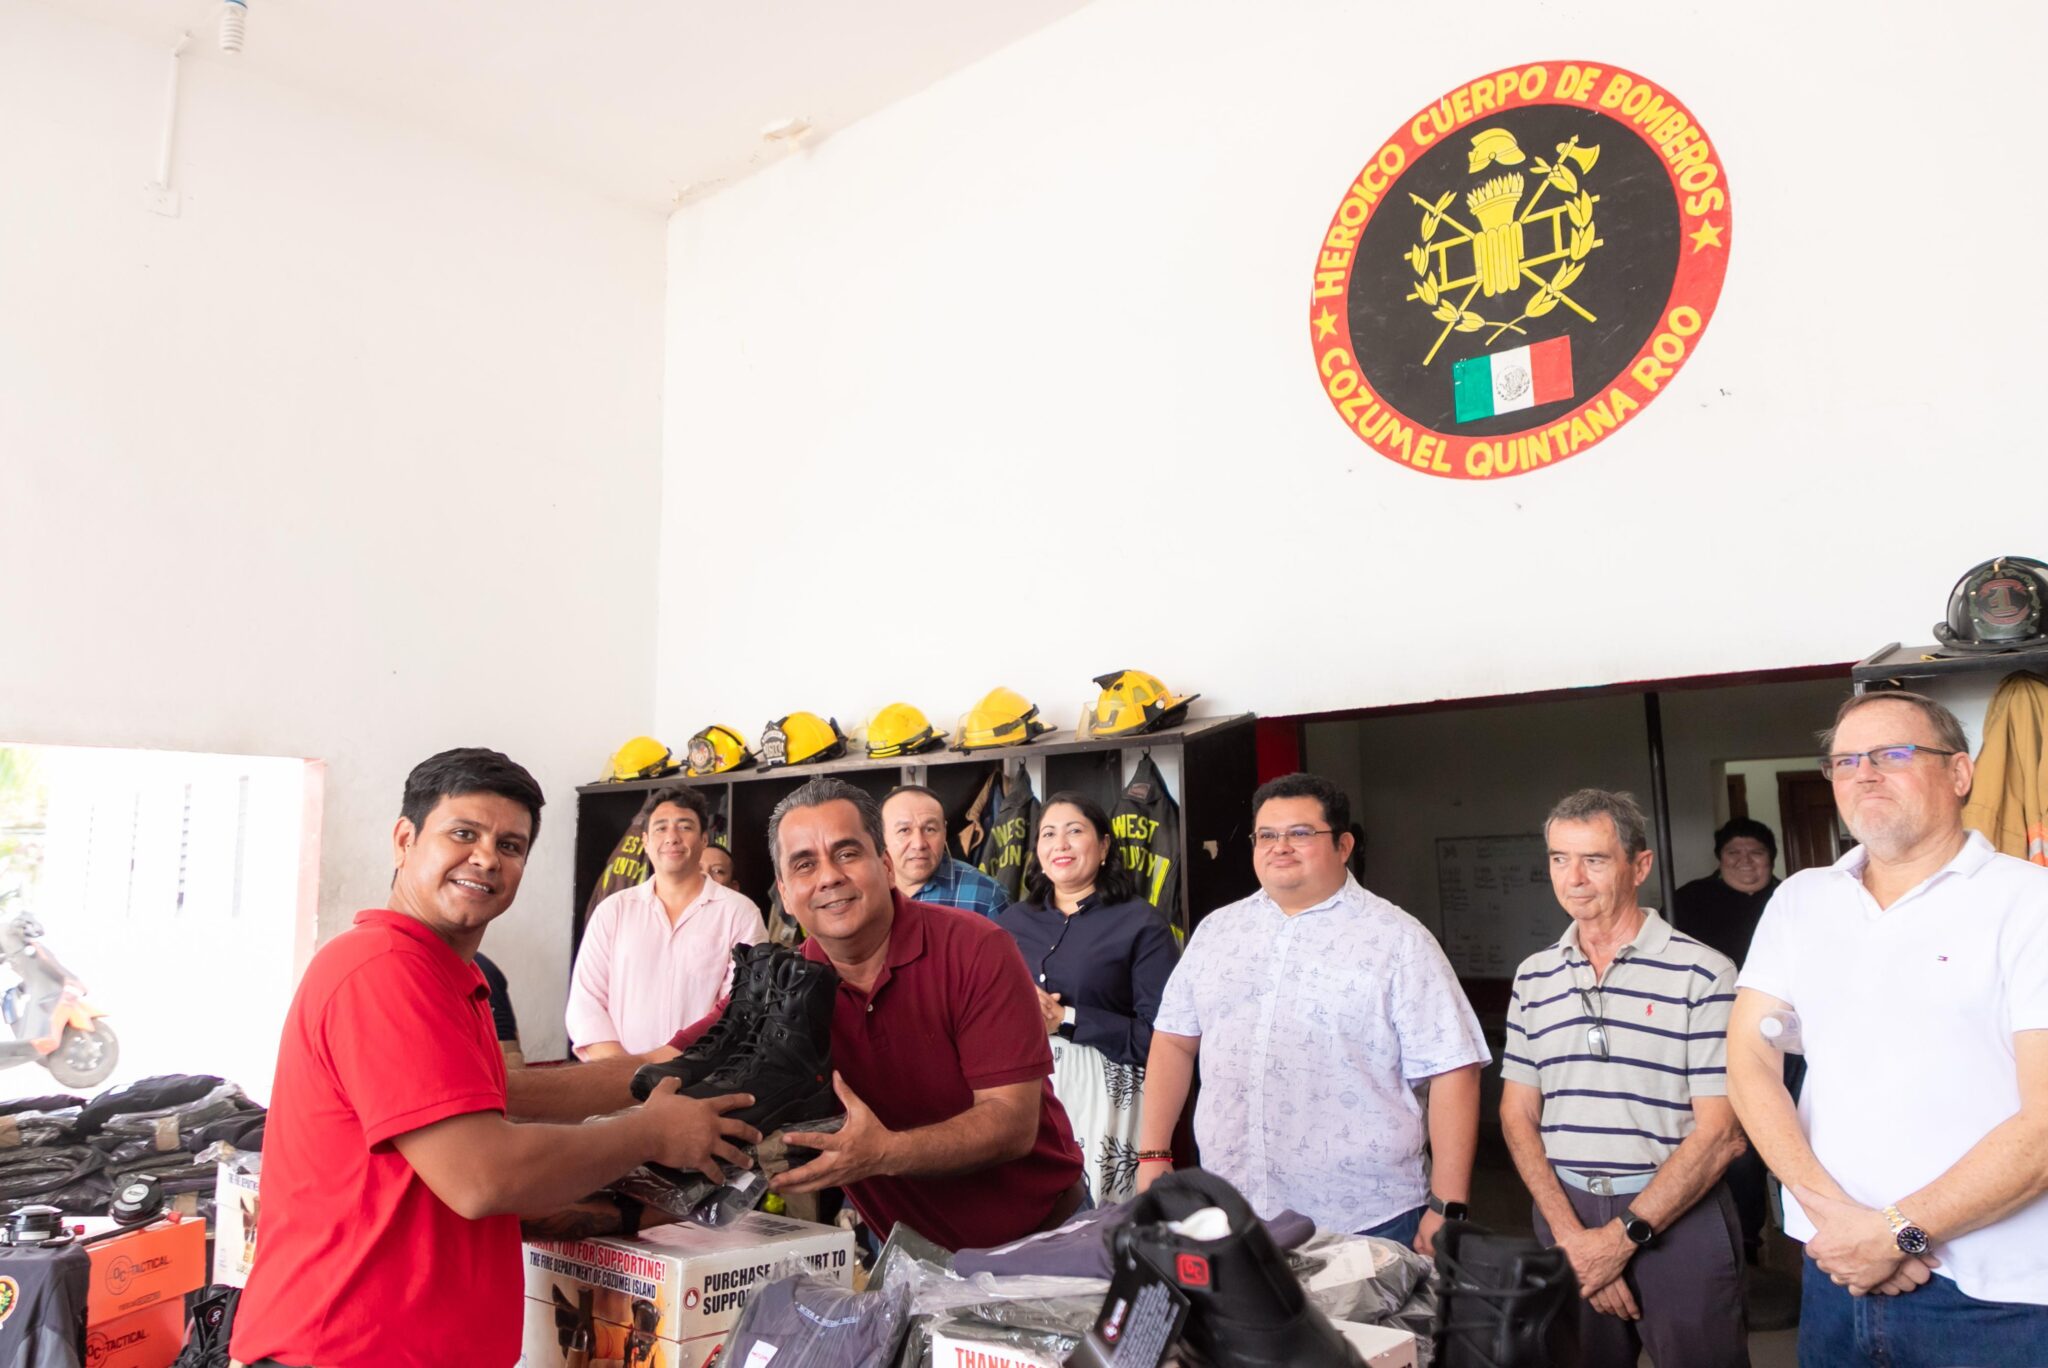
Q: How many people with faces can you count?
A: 10